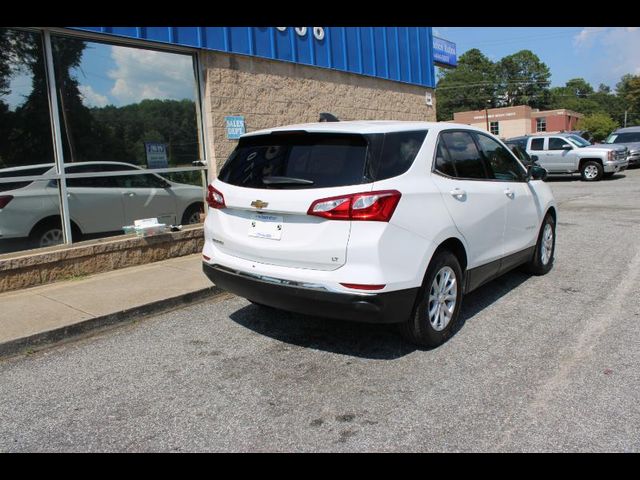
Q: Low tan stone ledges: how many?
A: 1